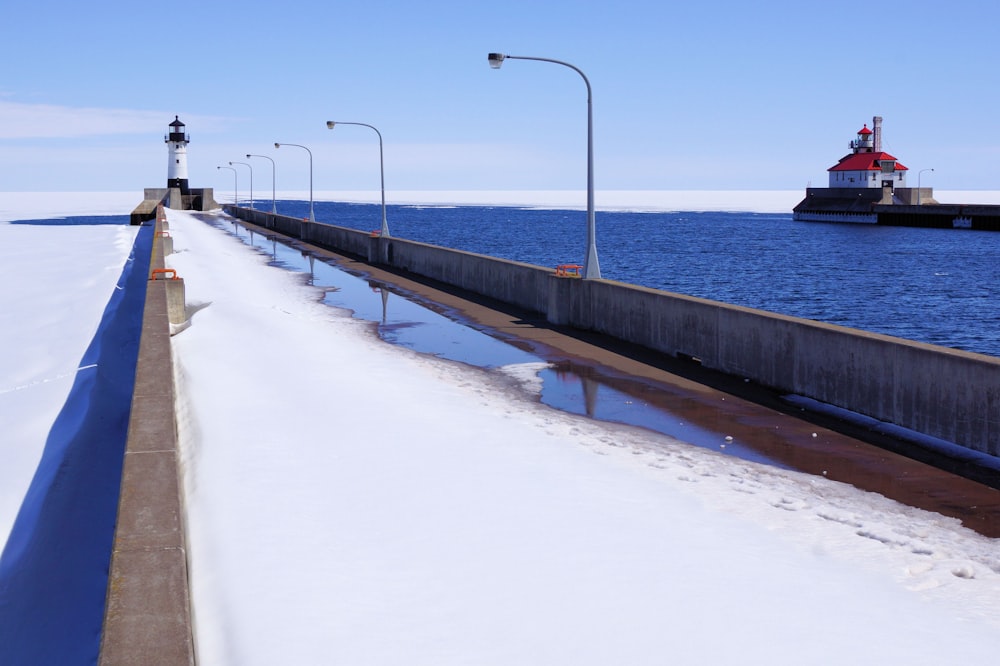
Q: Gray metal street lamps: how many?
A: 7